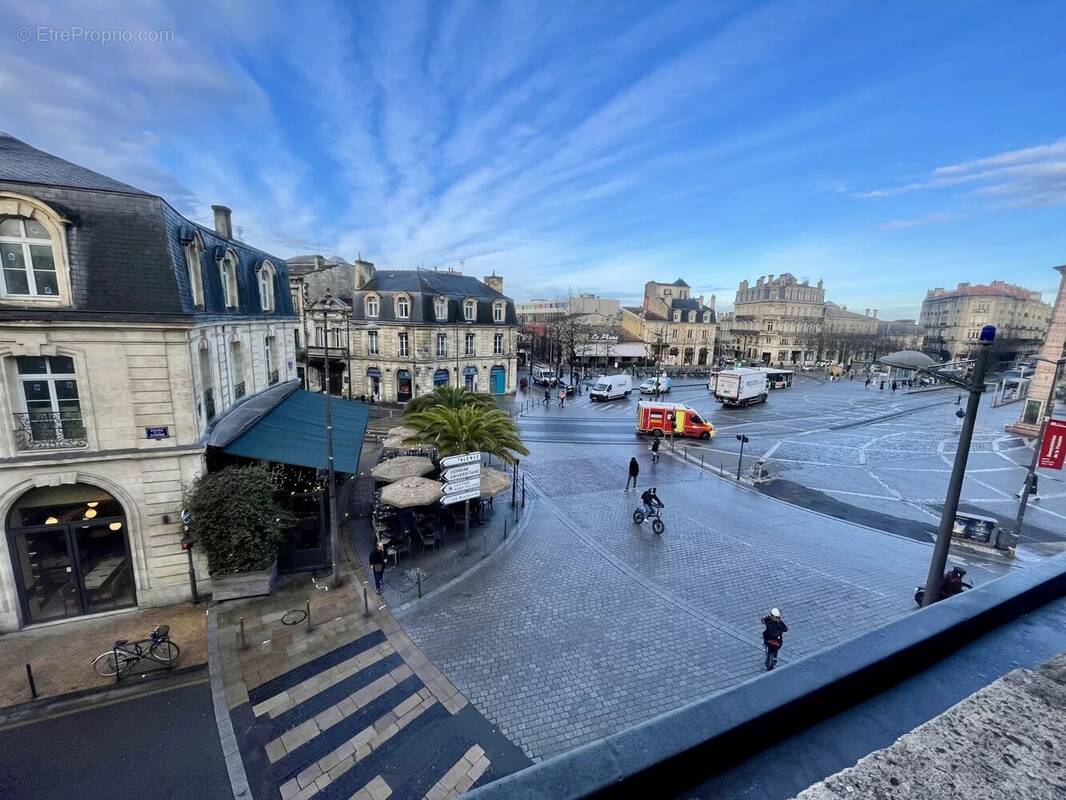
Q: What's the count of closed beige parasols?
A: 0